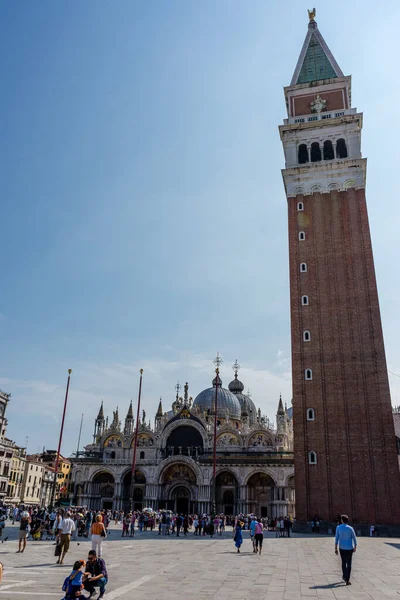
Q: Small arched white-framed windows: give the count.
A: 8